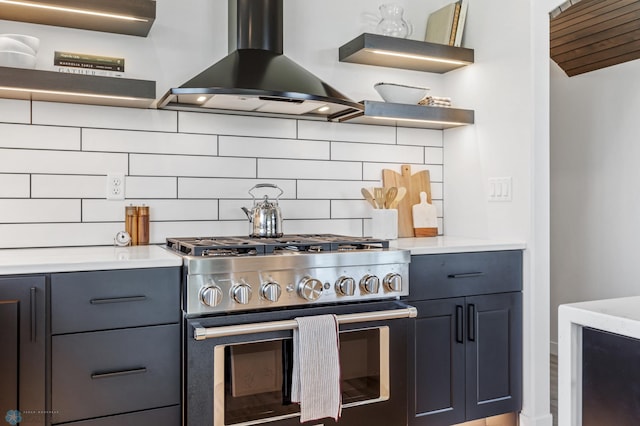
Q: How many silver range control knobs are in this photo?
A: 7